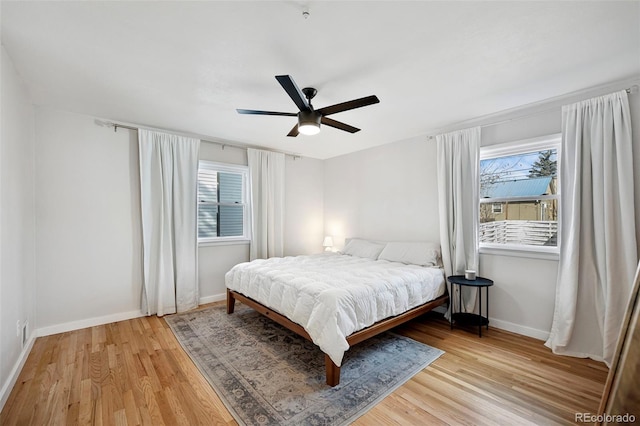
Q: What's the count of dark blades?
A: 5